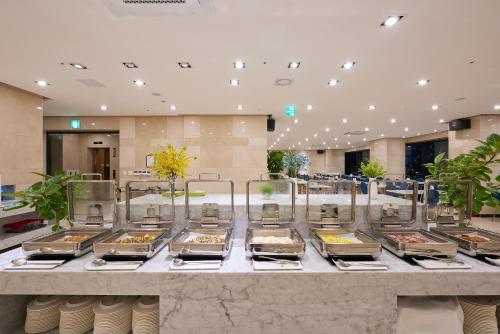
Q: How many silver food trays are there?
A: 7